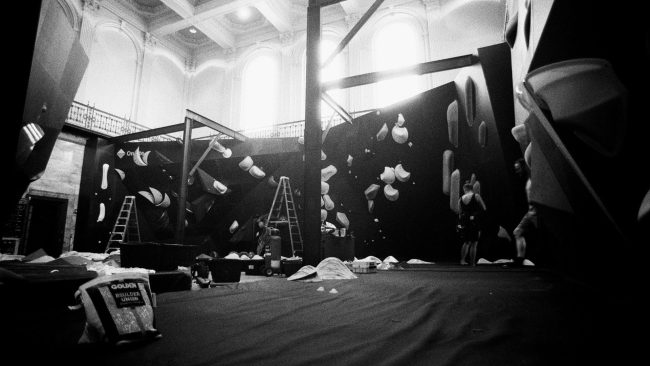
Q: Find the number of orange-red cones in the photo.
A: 0